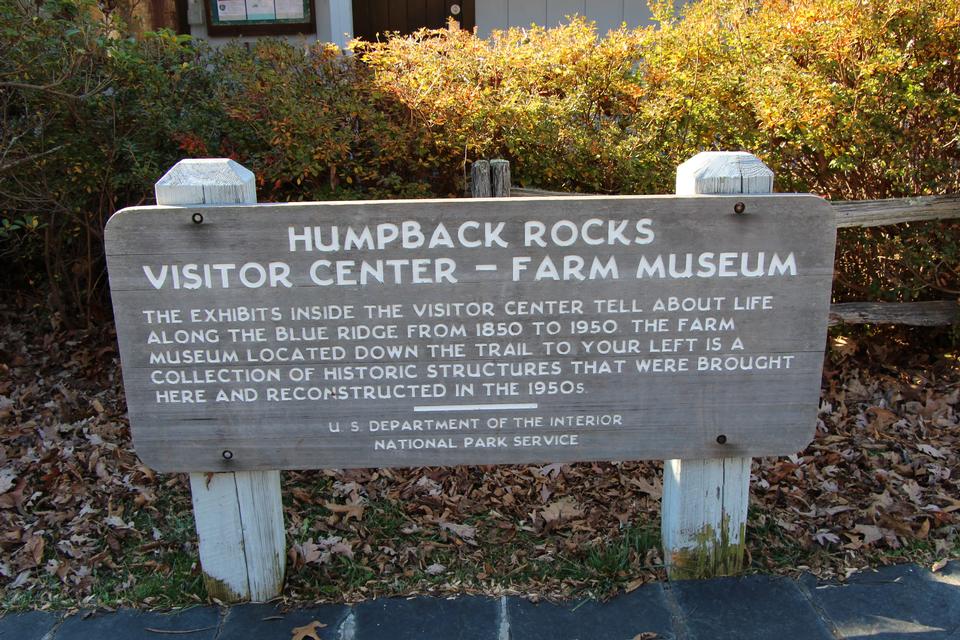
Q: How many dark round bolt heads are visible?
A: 4